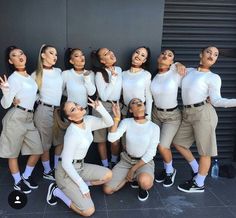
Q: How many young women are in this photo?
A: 9